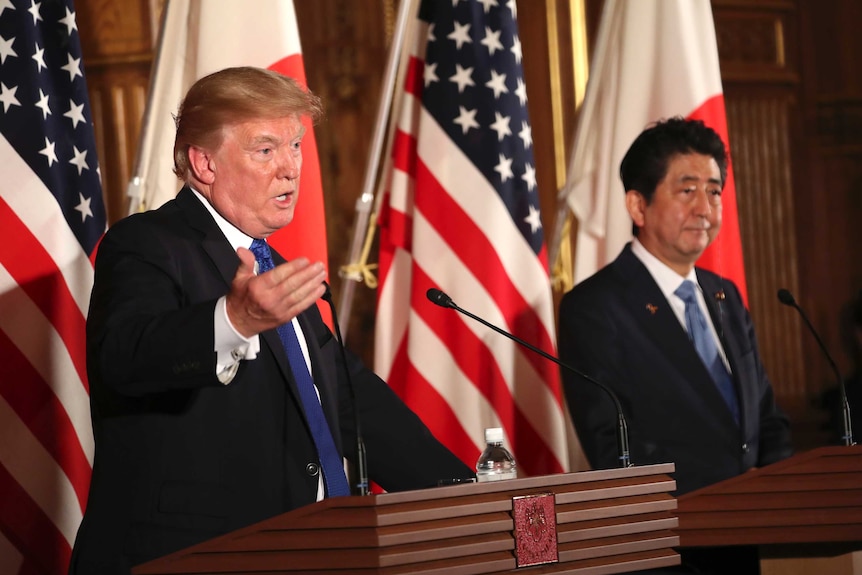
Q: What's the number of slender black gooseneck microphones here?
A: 3